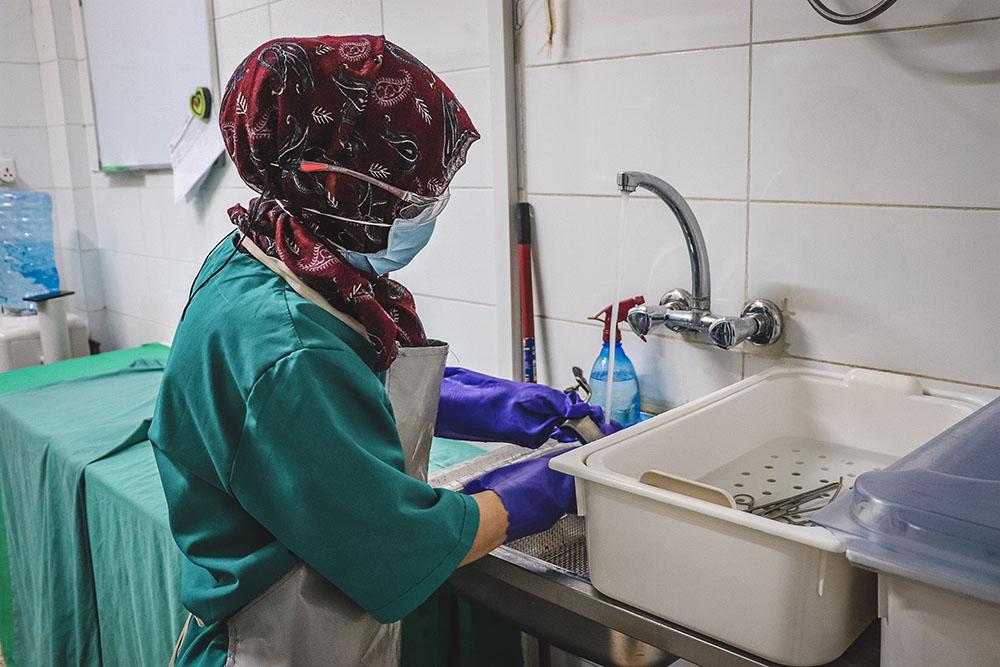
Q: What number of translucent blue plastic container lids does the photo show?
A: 1